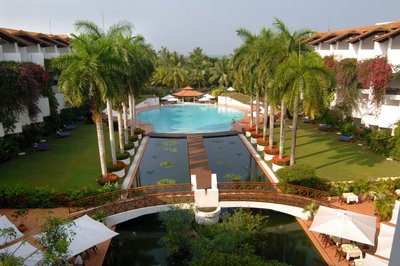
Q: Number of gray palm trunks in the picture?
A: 12